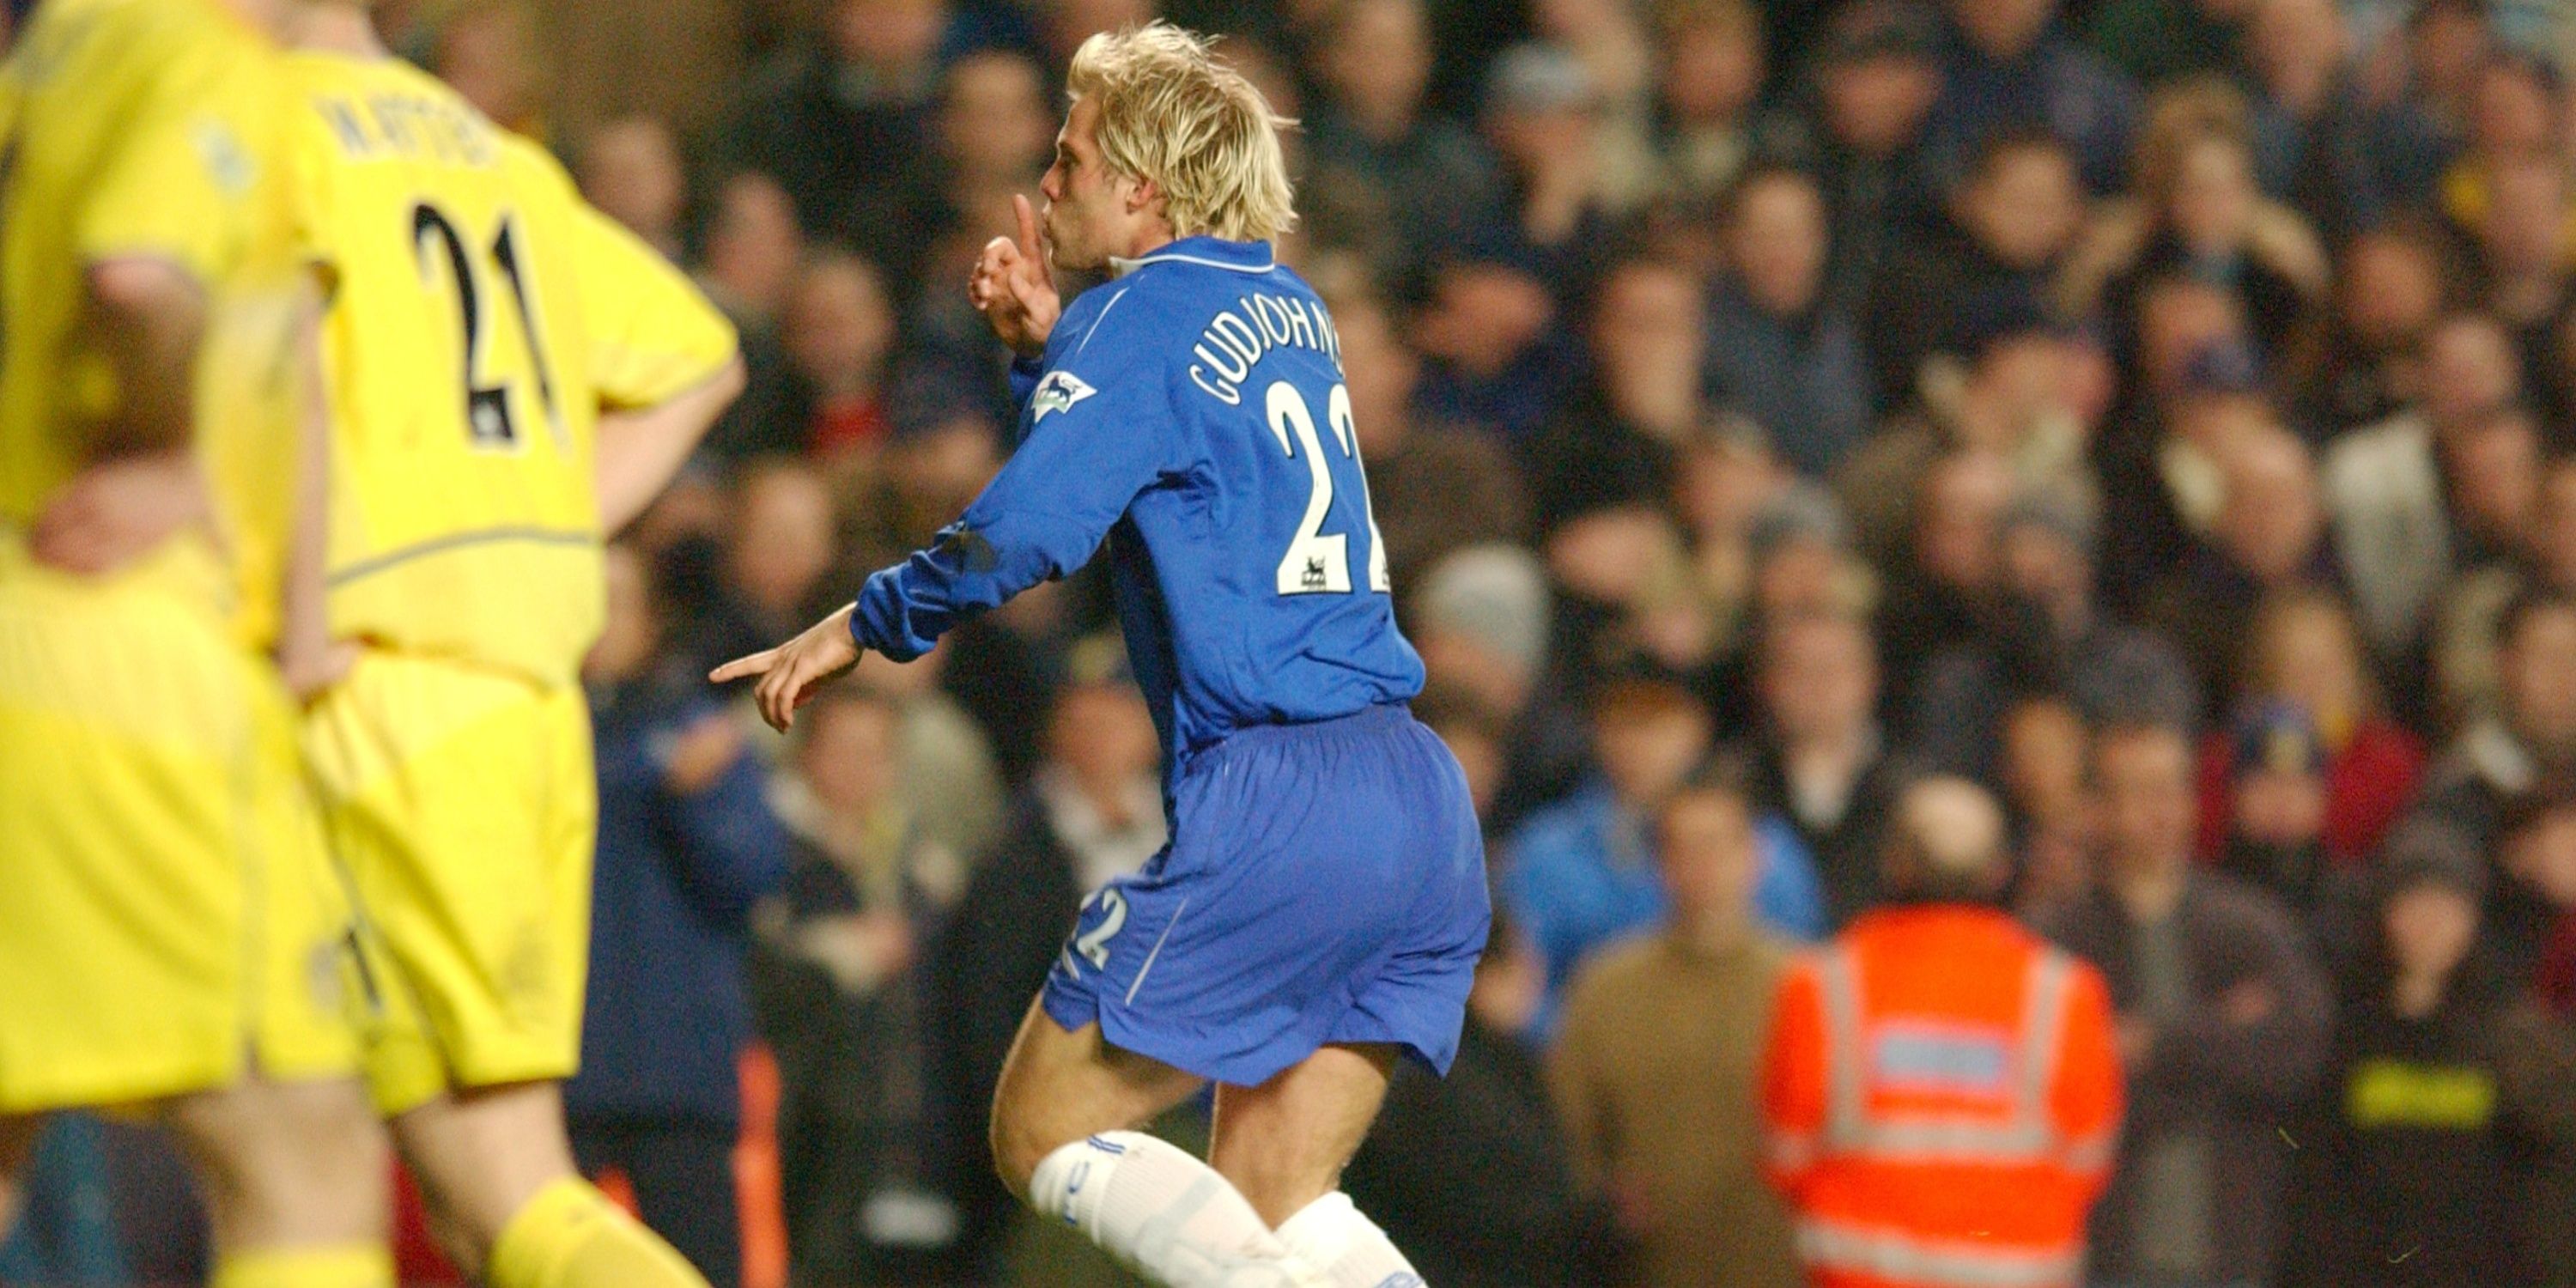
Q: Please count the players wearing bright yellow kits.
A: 2